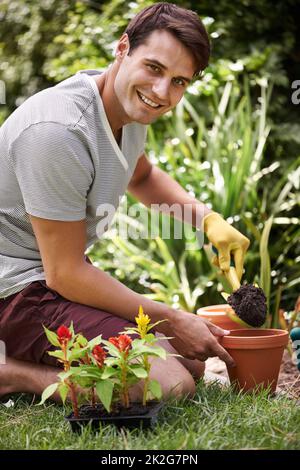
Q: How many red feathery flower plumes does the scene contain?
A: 3